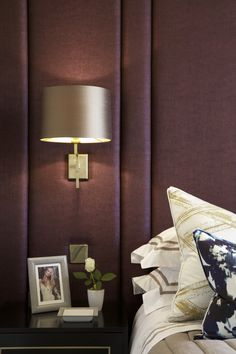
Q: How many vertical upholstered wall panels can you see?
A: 4